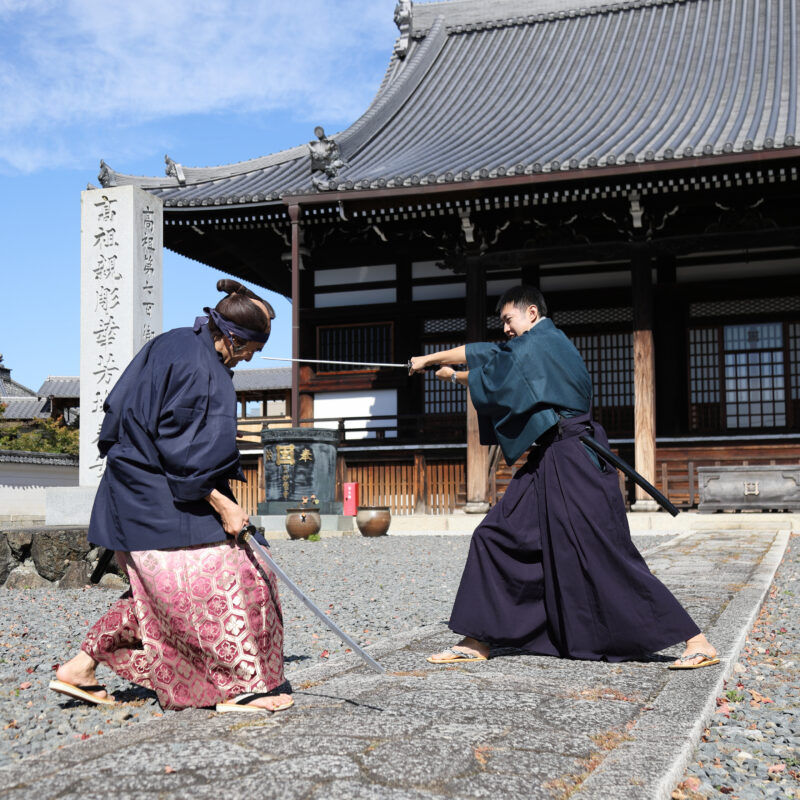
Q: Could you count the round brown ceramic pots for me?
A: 2